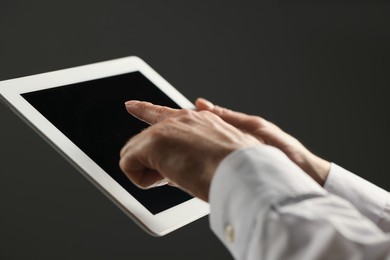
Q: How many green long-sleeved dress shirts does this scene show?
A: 0